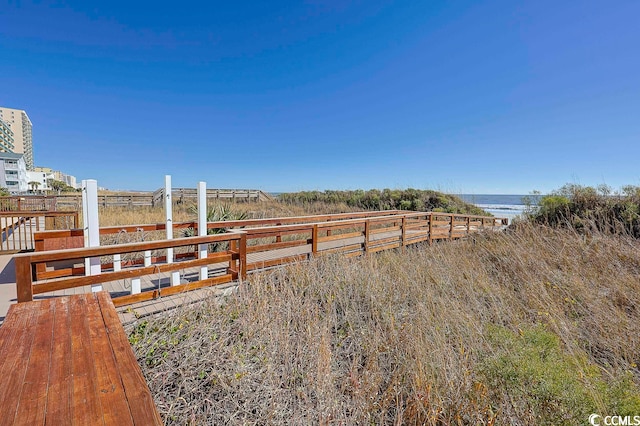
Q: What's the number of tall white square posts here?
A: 4